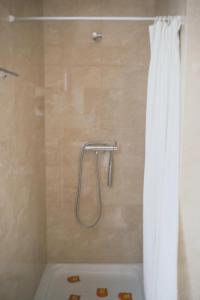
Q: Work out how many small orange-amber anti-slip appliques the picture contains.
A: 4